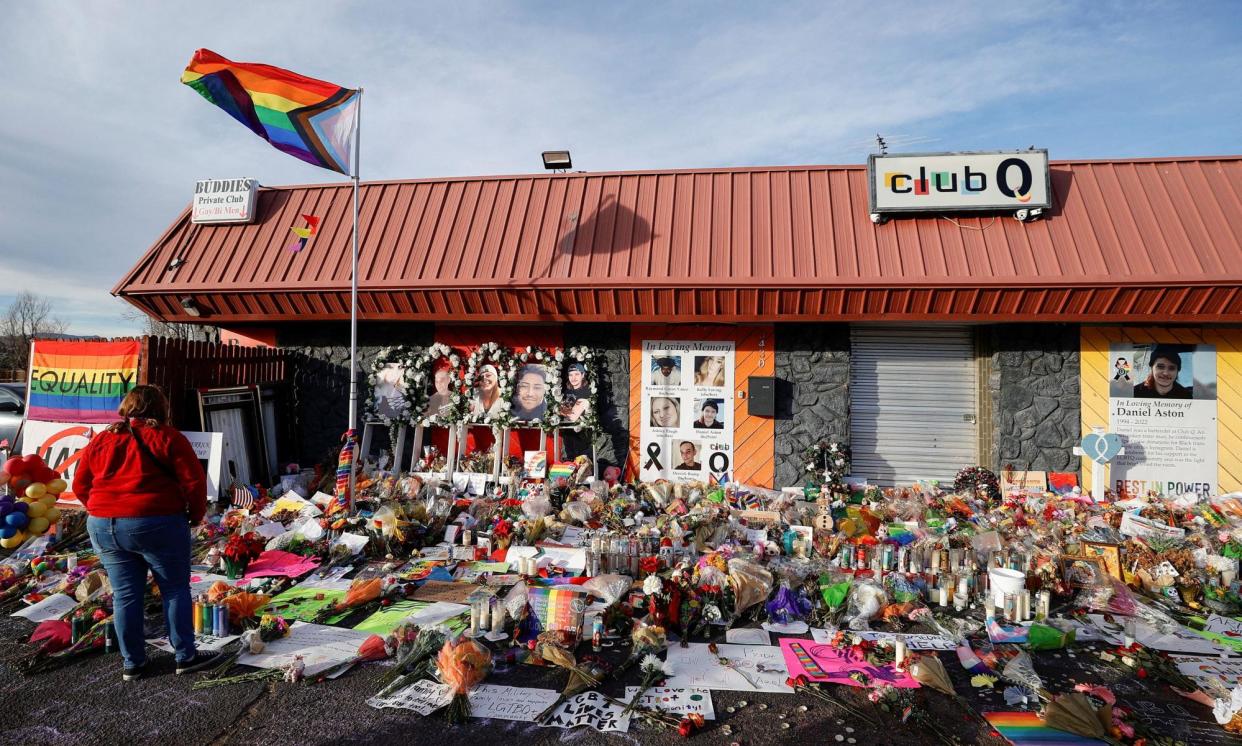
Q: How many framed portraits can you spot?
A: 5